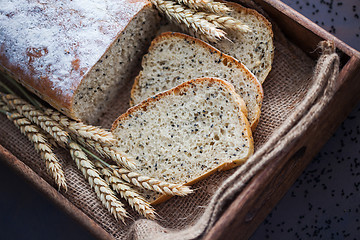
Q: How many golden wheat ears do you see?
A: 10